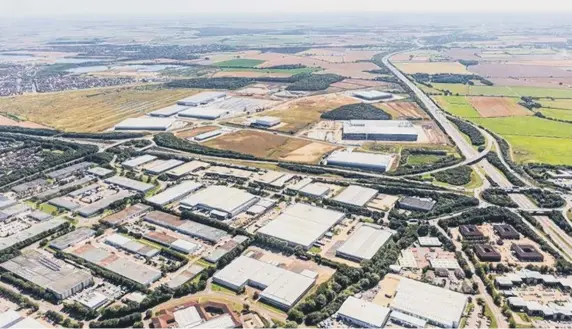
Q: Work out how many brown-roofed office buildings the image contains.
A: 4